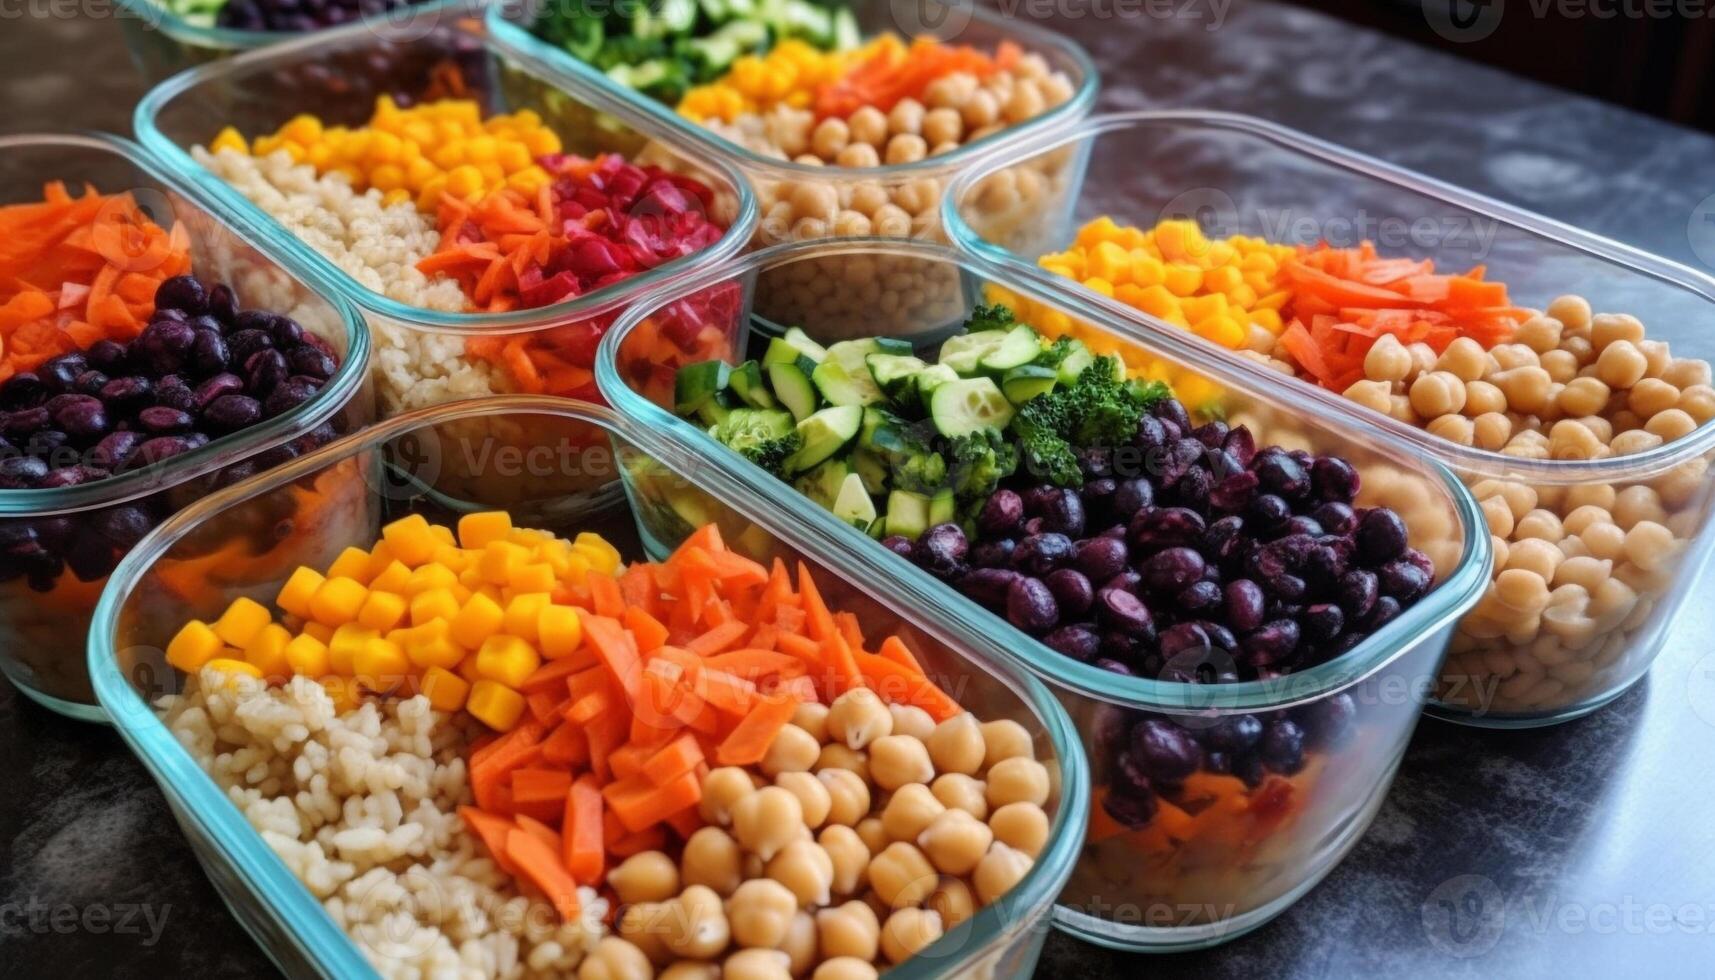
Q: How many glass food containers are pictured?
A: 7